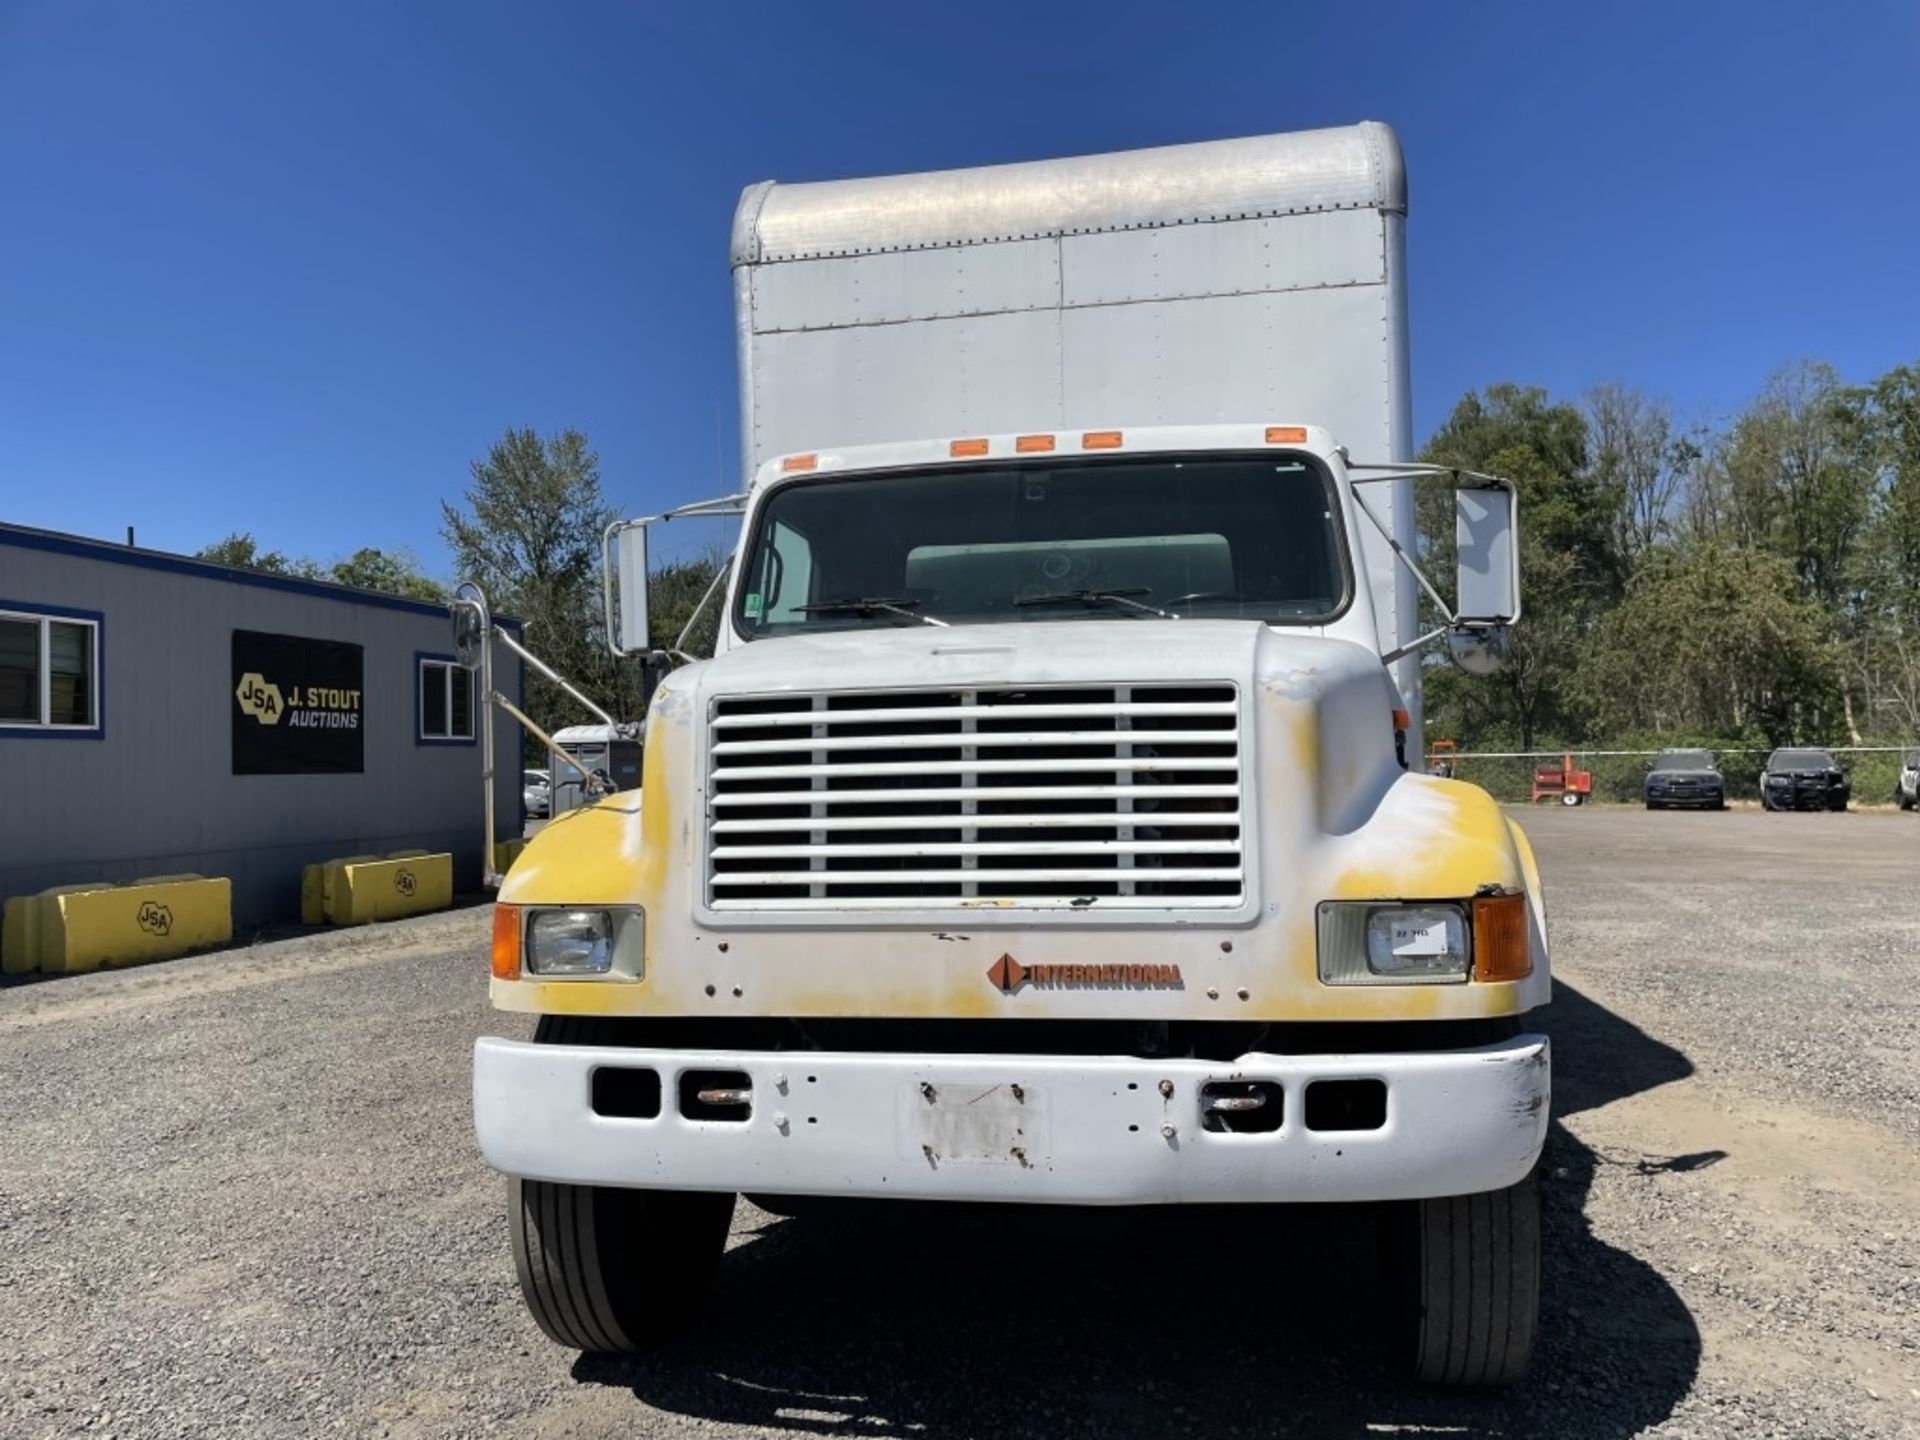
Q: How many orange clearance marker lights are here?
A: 5